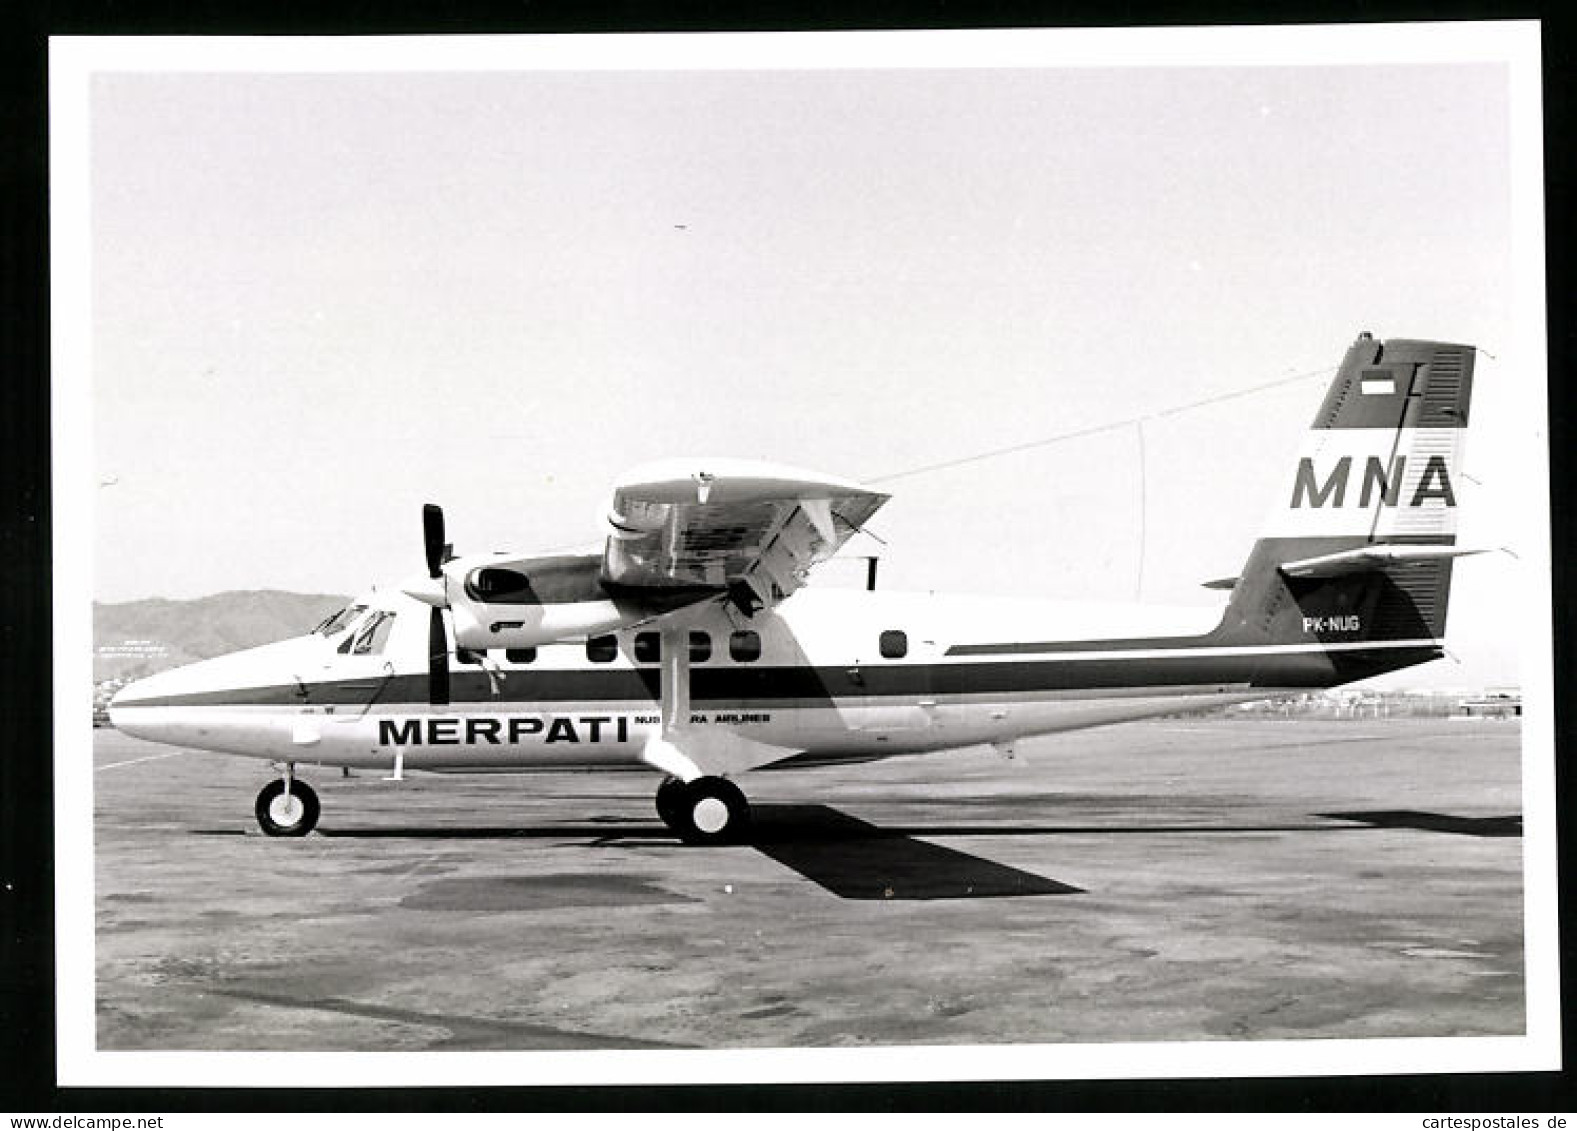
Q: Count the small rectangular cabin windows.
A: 7